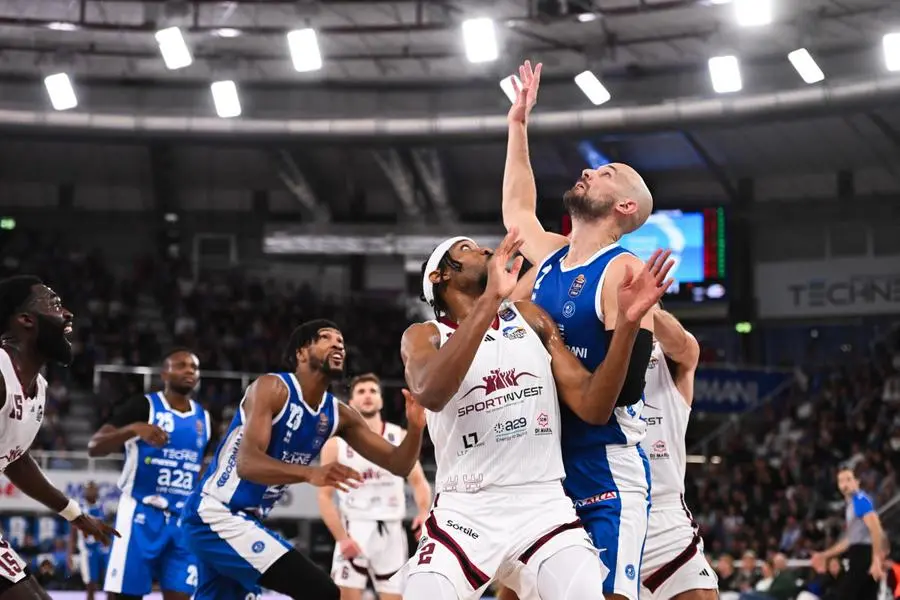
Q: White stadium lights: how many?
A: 11